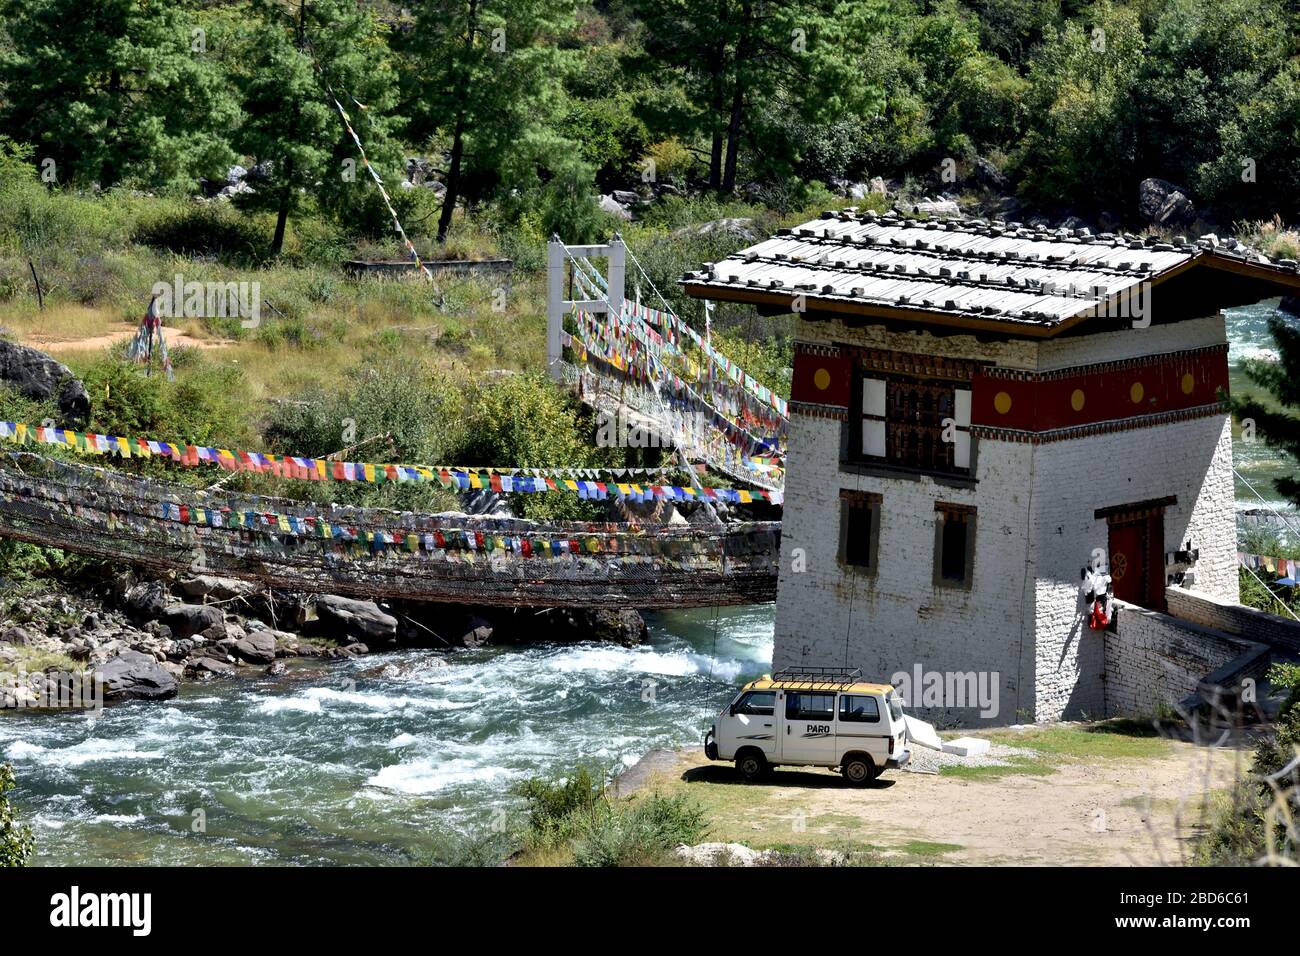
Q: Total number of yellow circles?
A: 5